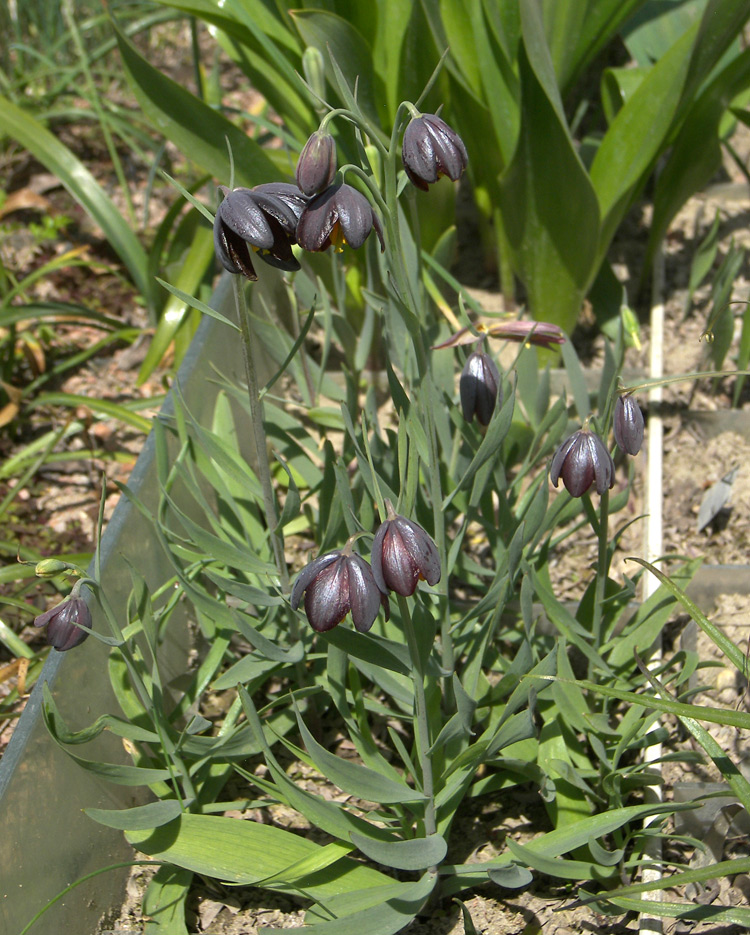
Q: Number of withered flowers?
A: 1